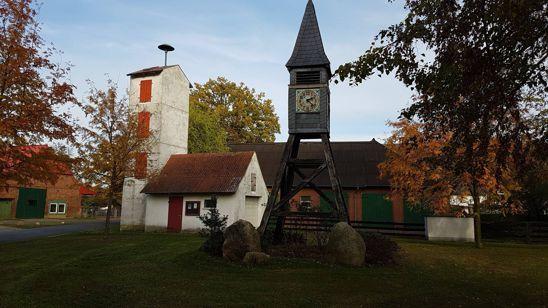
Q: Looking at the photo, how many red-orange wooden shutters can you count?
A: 3